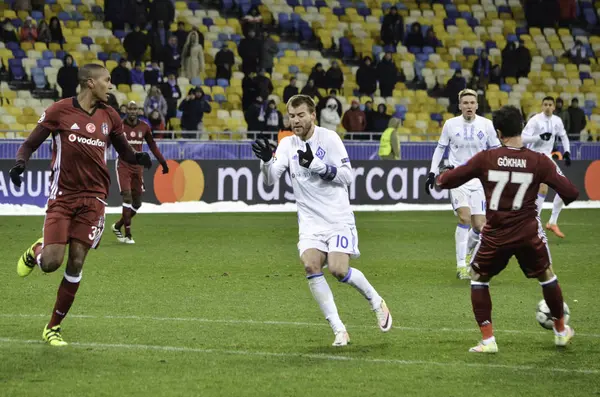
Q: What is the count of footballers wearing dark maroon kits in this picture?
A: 3